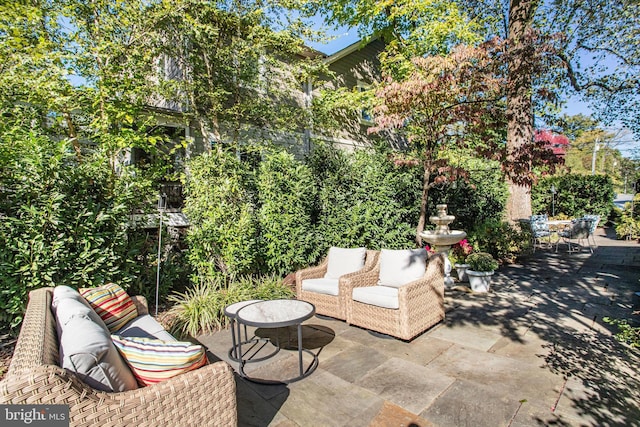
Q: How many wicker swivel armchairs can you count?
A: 2